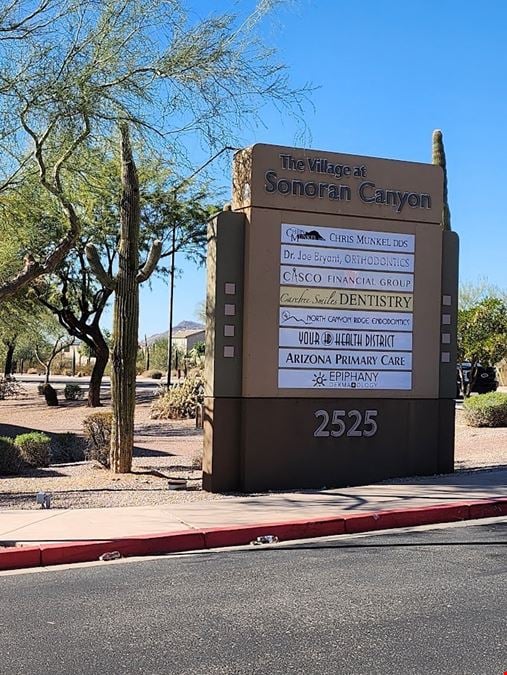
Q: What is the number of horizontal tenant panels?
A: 8